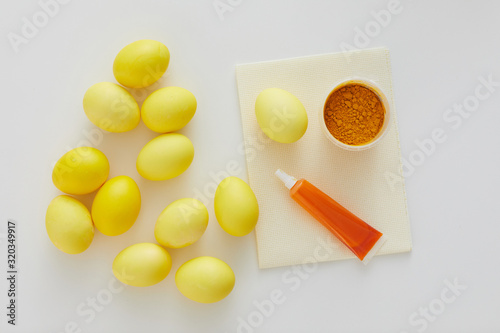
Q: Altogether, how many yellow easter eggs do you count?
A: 12